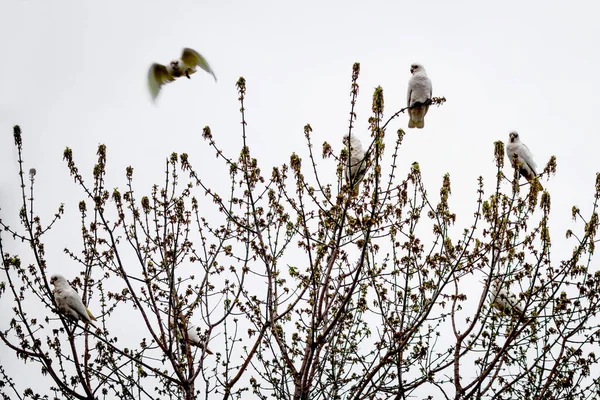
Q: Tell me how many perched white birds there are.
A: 6